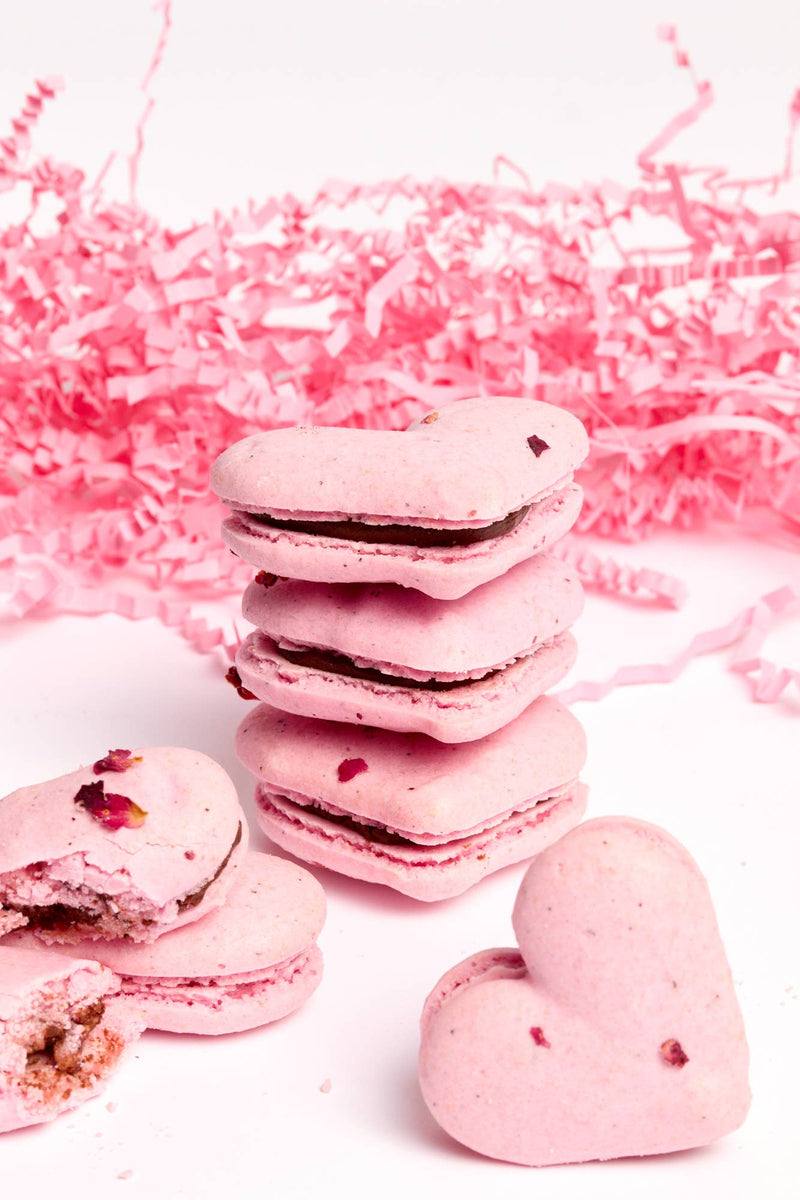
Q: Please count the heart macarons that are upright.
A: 1